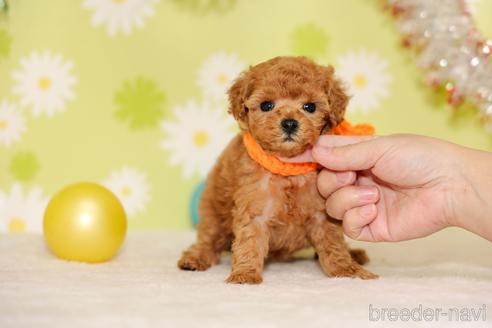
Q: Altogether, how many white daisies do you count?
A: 8